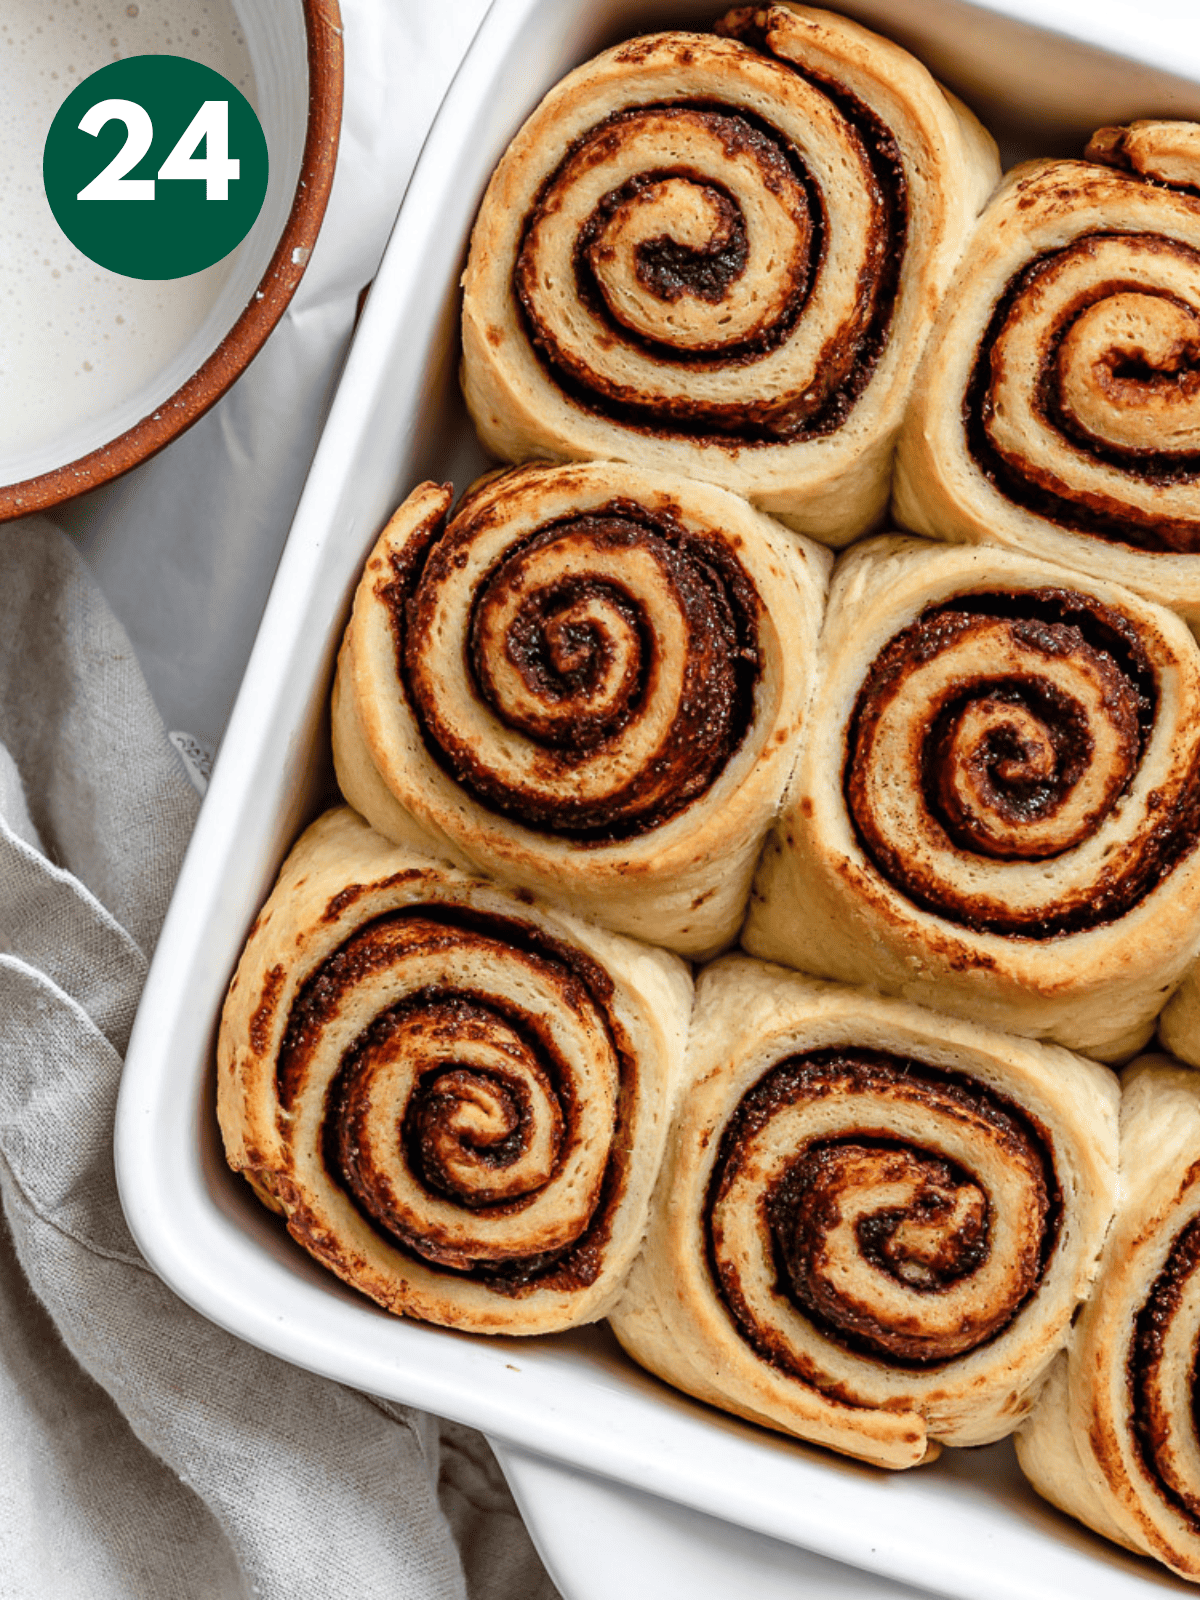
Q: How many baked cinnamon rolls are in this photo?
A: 7